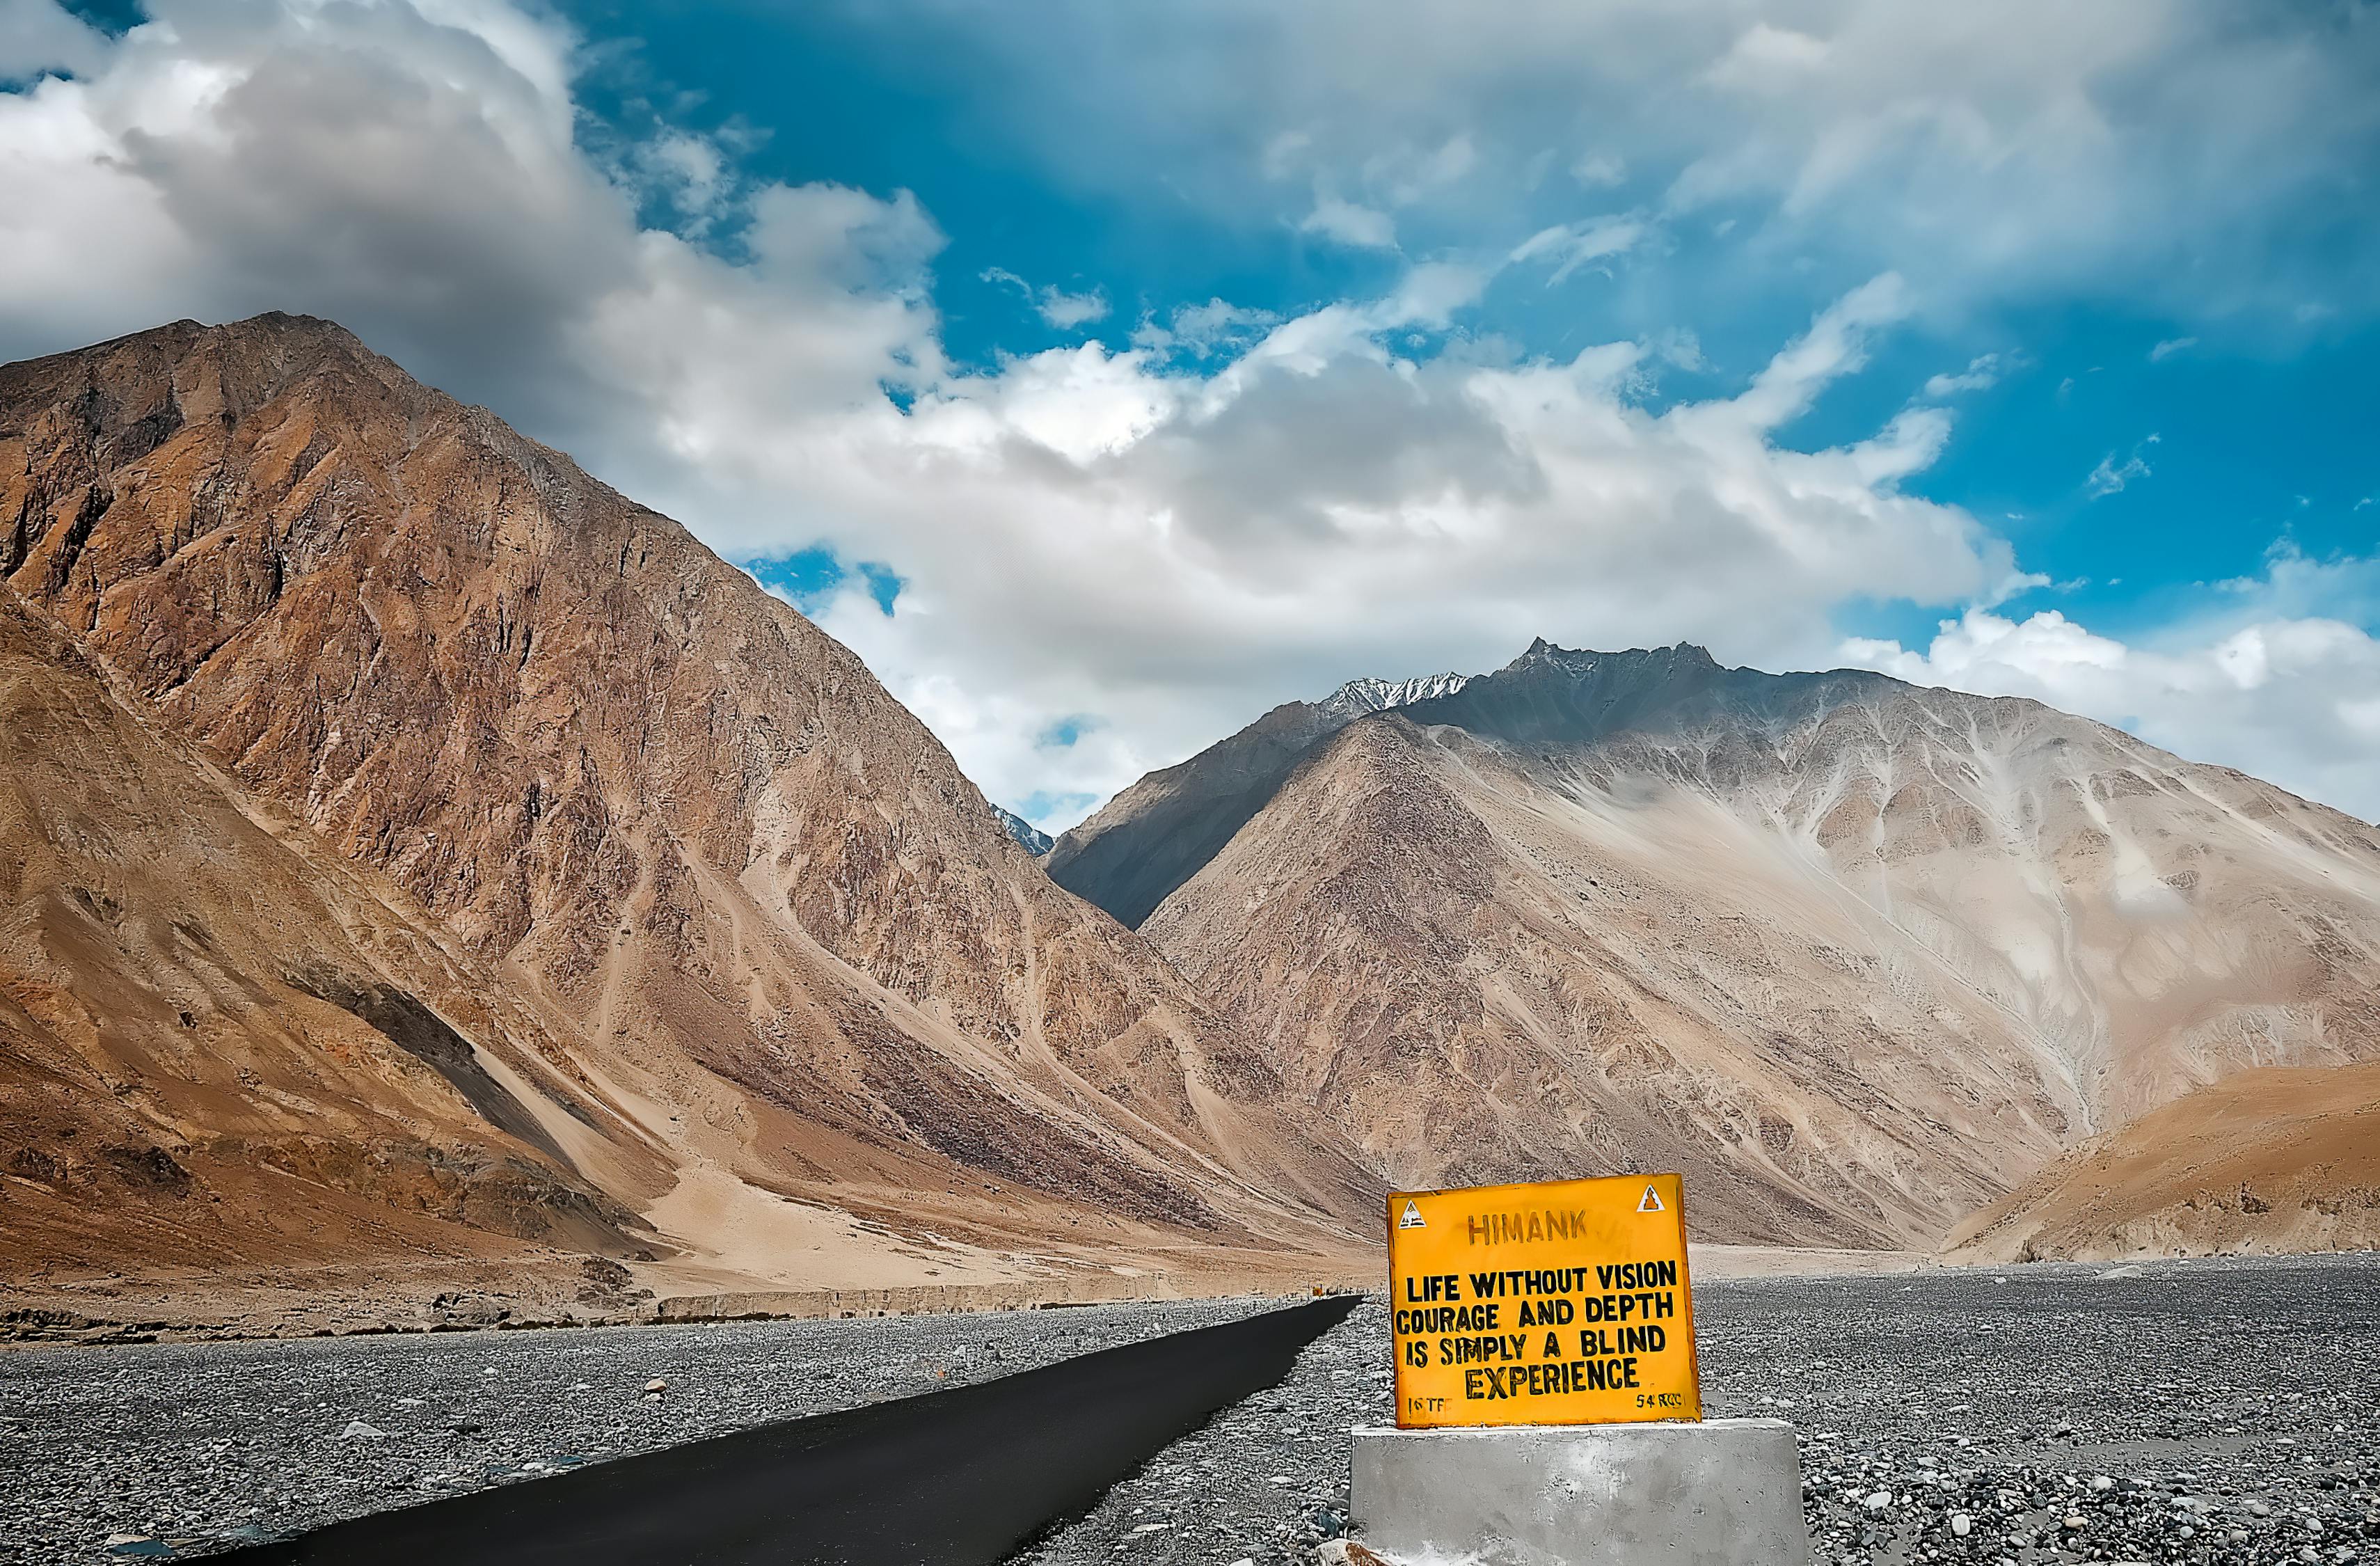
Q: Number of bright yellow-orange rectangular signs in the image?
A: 1